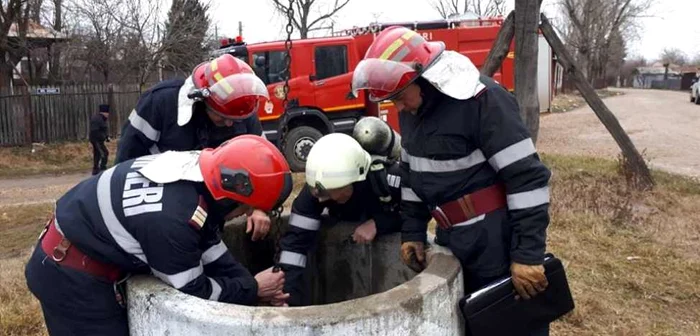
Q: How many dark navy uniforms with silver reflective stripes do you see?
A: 4